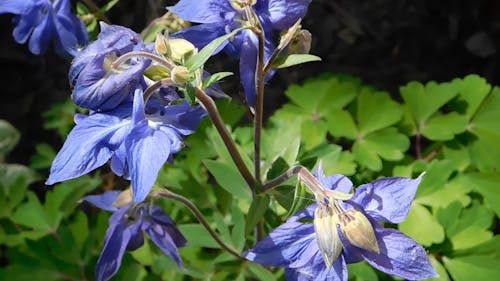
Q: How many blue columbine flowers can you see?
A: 6